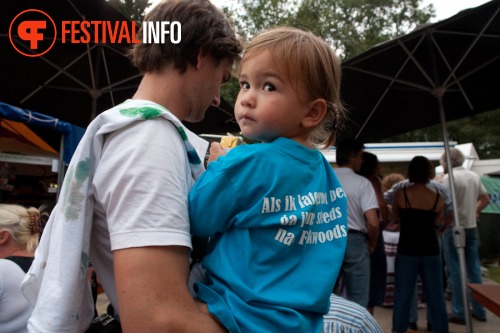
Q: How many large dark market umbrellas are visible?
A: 2